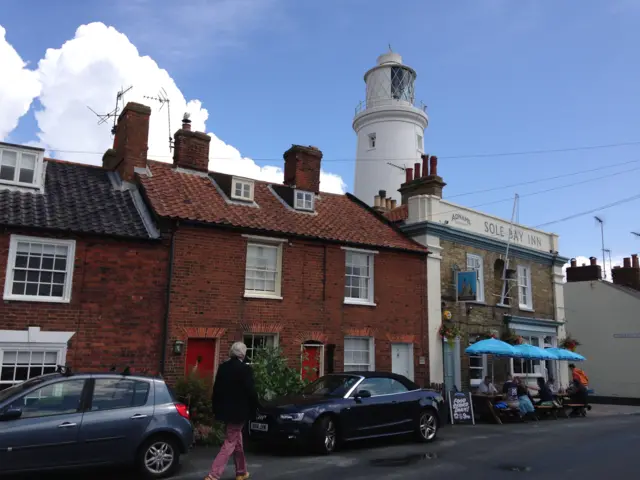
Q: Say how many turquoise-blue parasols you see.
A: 3